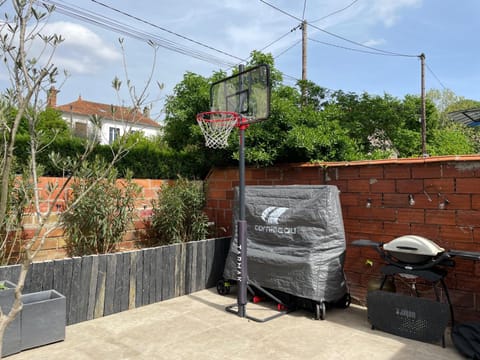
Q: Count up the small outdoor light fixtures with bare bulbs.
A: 3